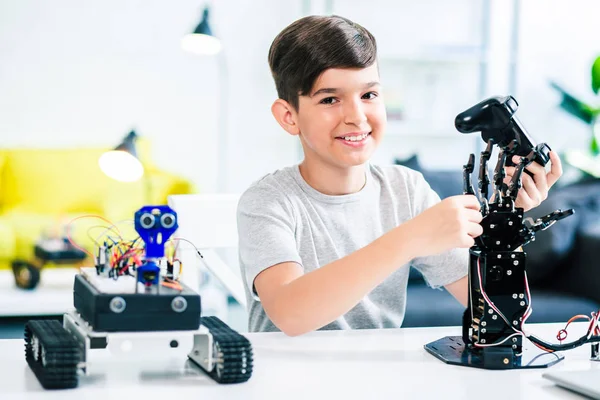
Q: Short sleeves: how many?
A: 2